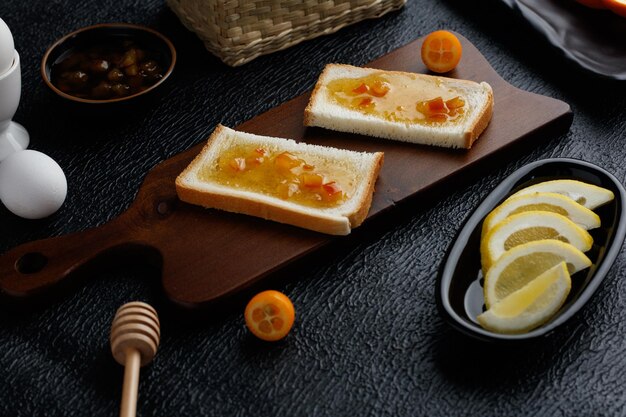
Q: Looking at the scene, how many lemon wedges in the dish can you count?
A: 5